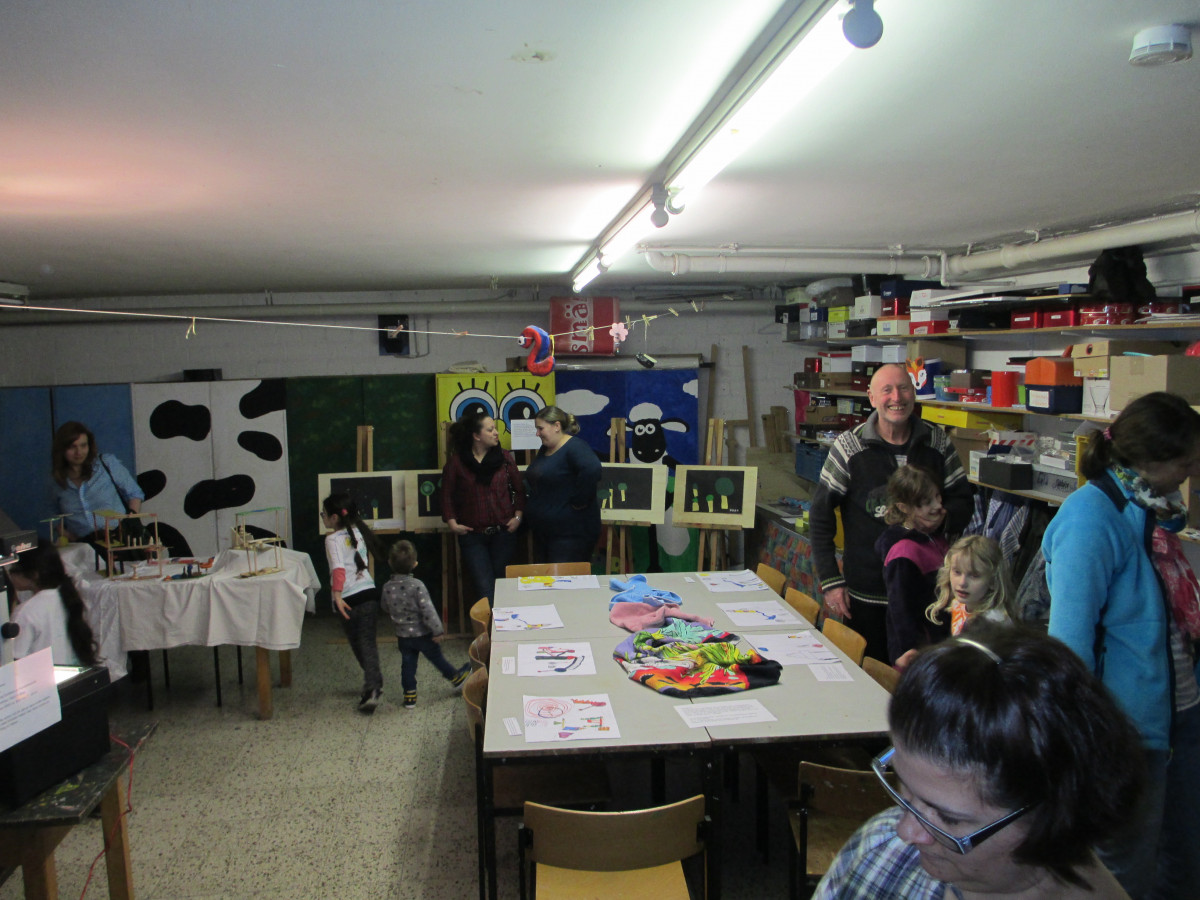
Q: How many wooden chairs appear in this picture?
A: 10